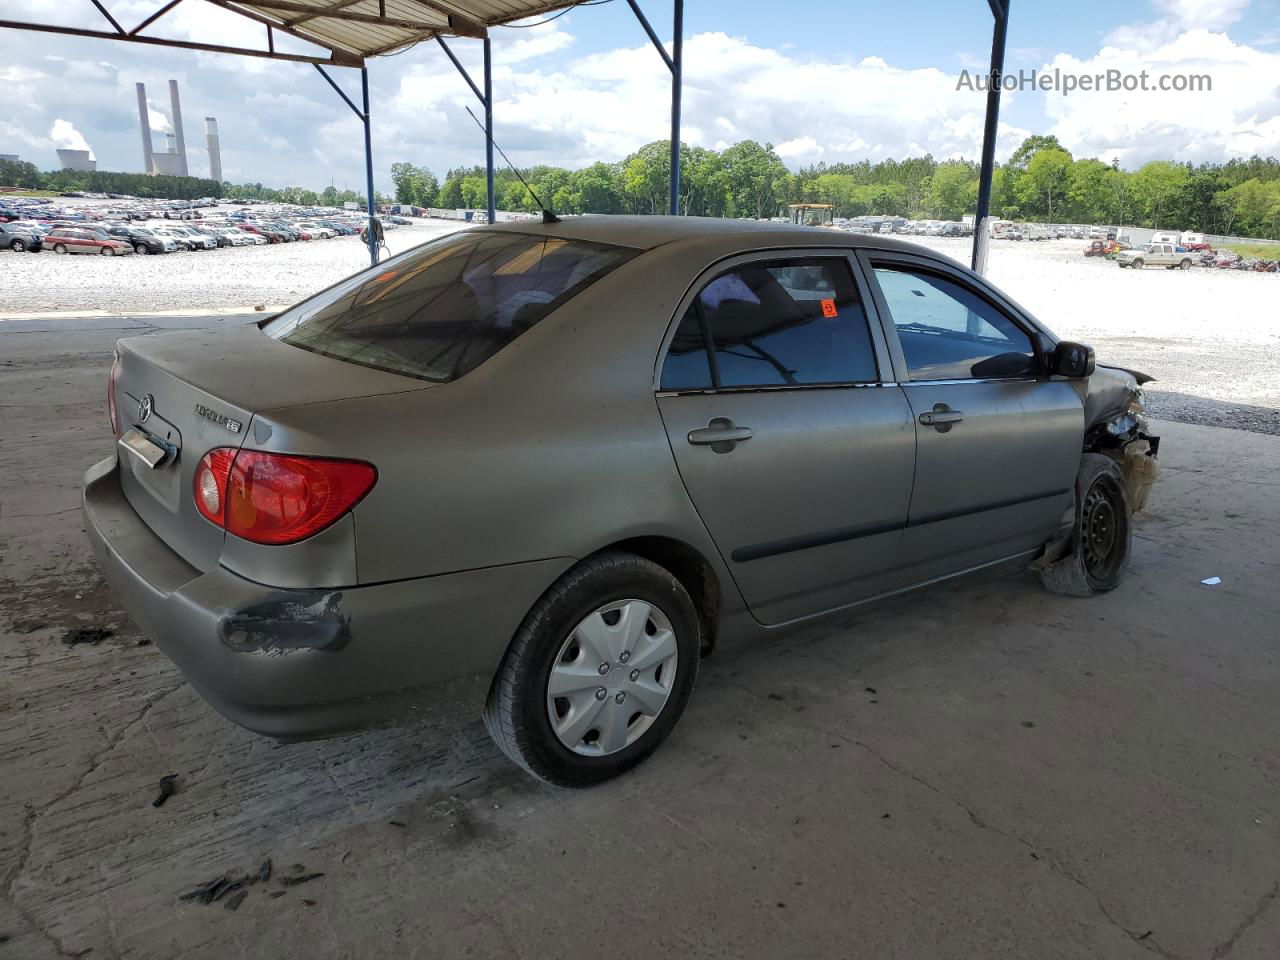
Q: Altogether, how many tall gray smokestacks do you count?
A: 3